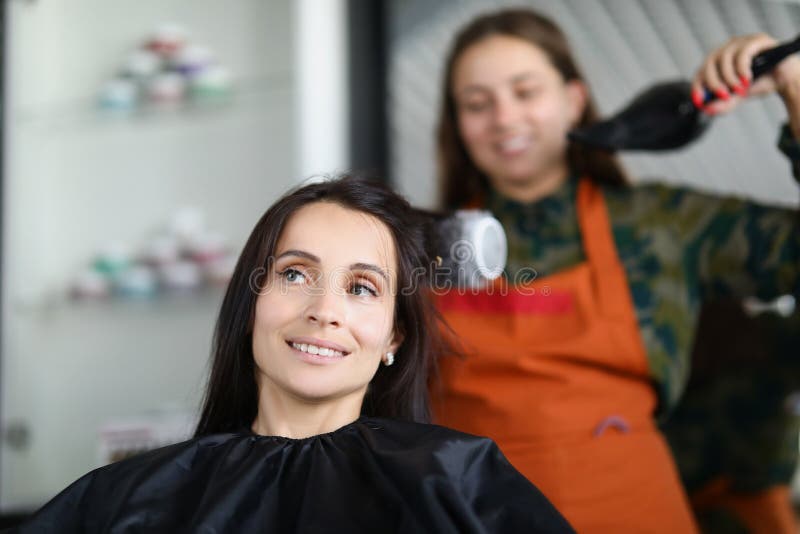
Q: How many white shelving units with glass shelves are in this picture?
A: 1